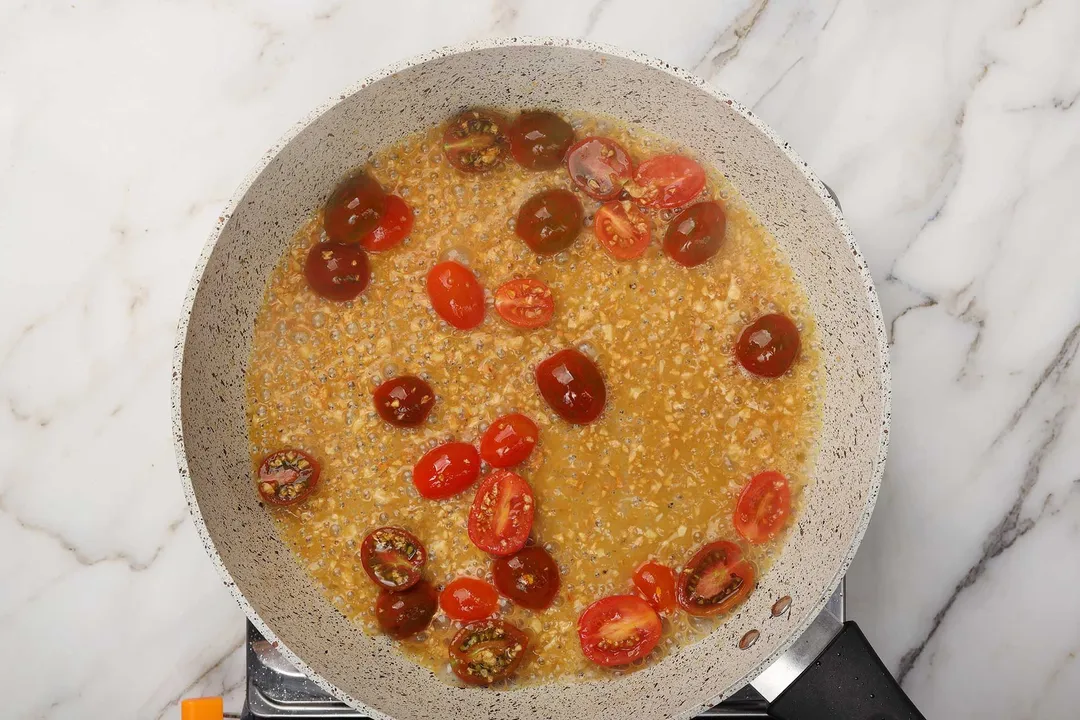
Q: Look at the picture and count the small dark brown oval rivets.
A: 2